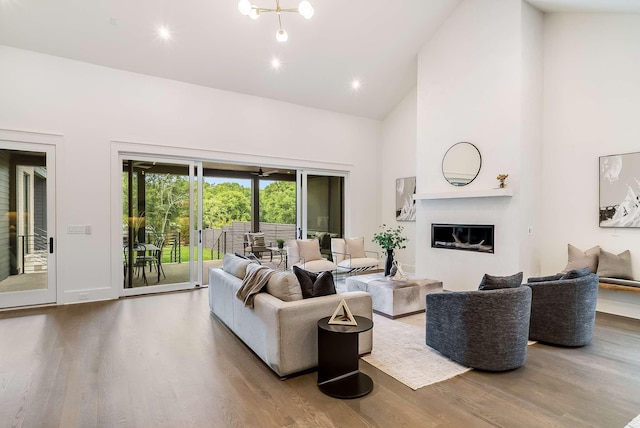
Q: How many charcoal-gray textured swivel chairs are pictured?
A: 2